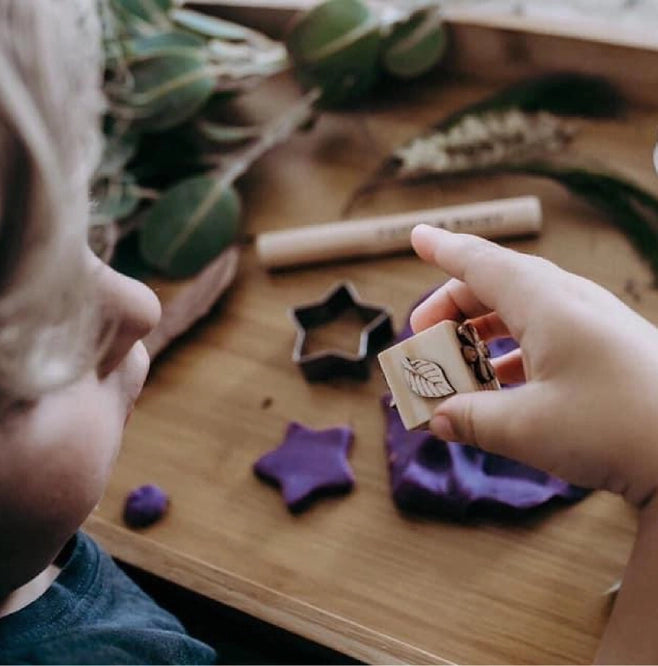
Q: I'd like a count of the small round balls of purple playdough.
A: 1